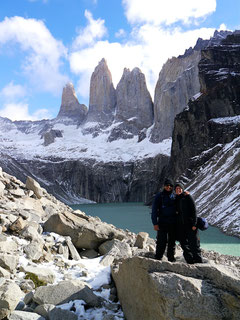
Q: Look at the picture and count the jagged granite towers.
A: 3